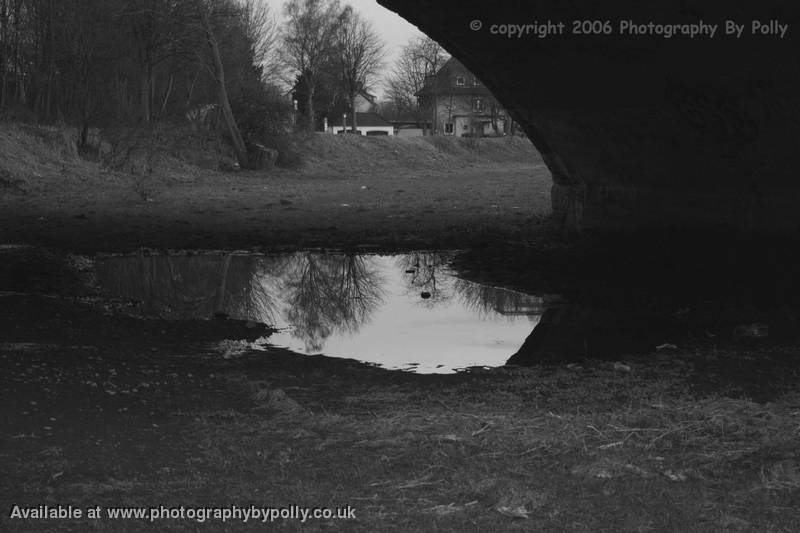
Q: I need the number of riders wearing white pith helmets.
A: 0